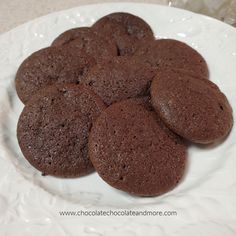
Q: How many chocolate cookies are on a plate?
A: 8